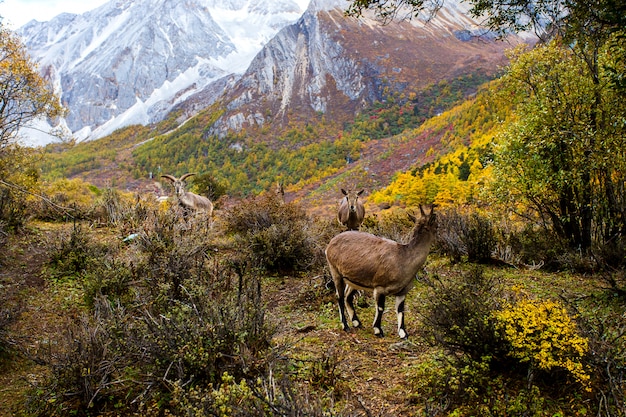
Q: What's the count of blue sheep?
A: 3